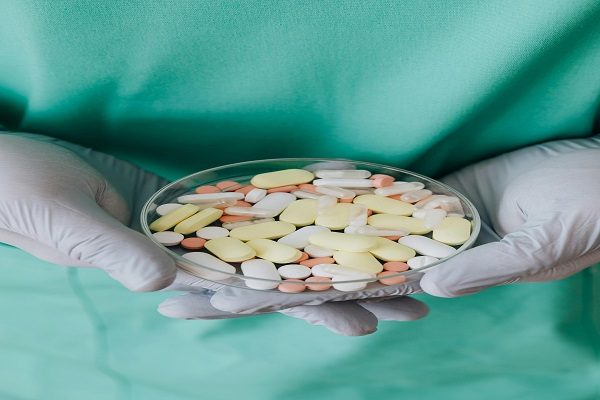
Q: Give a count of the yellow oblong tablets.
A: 14